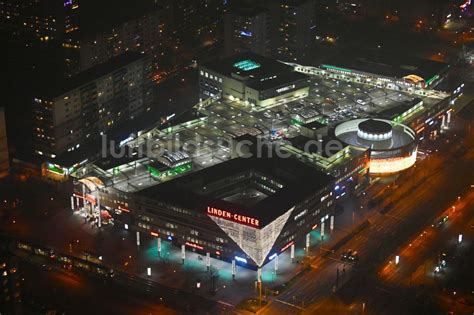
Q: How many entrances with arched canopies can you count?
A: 2